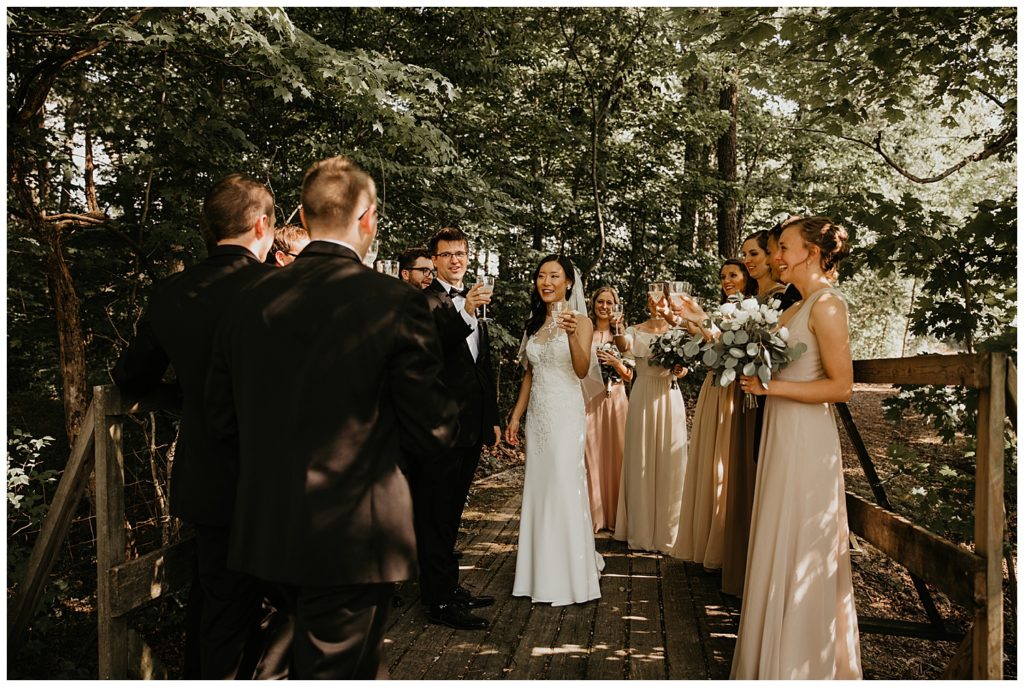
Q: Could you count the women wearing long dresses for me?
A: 6